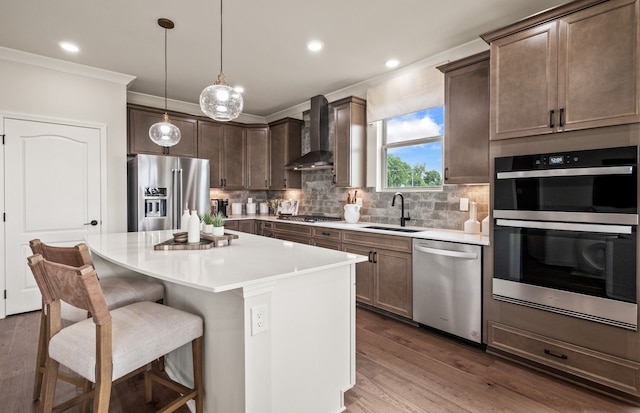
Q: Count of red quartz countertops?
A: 0